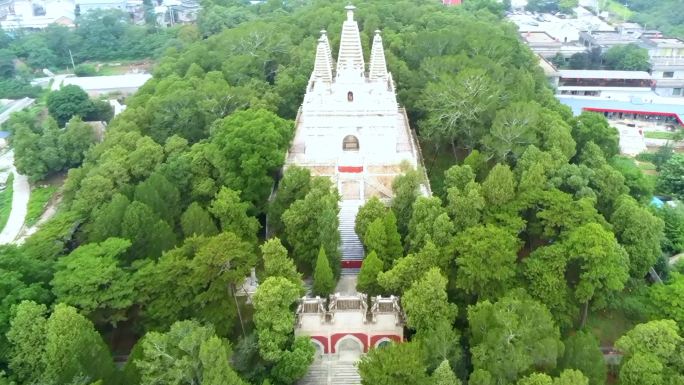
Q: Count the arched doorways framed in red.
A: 3